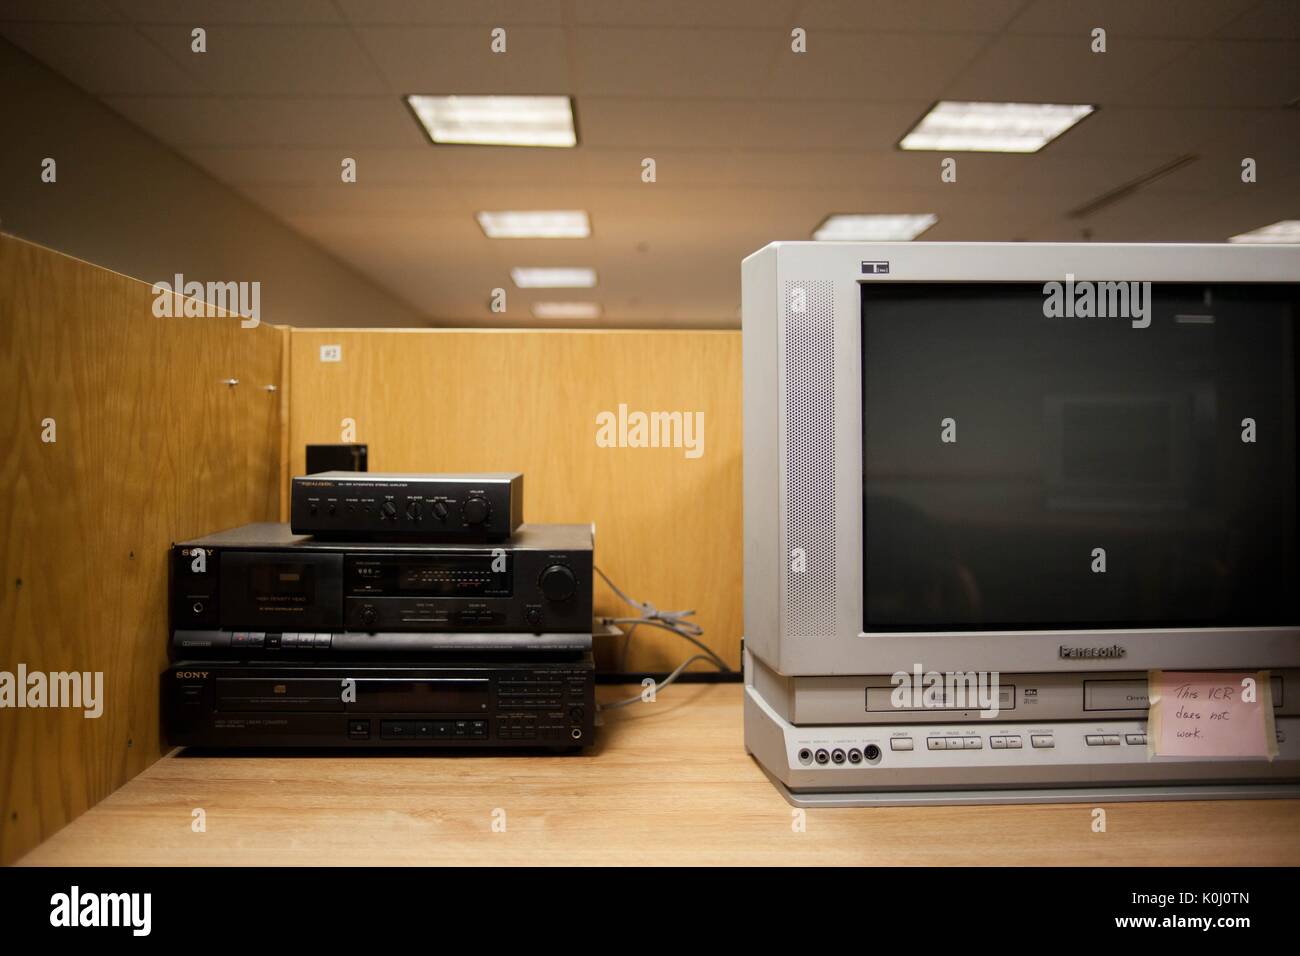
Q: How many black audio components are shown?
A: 3